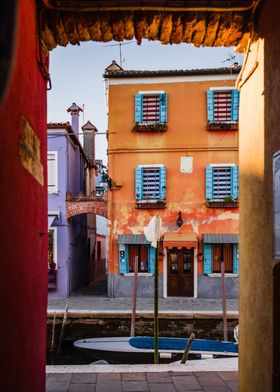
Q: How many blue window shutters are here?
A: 12